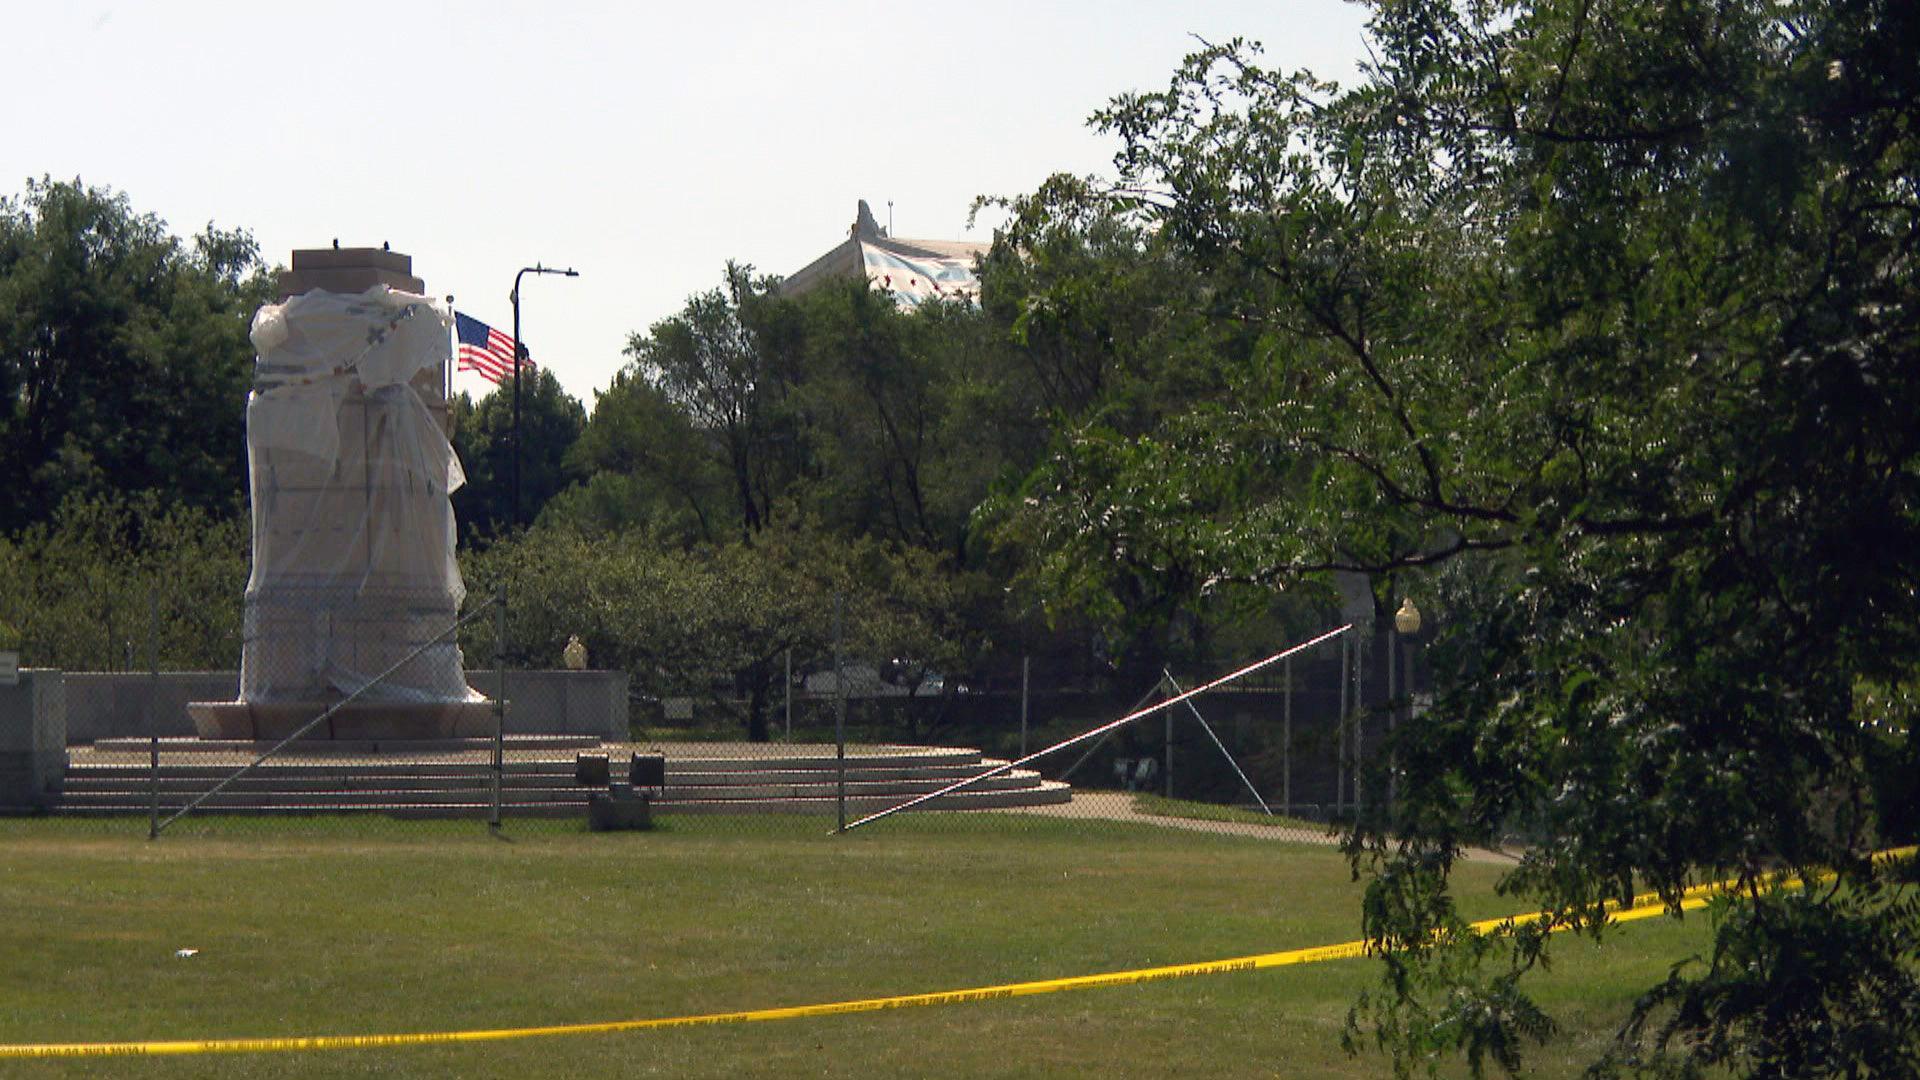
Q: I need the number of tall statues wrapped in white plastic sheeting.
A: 1